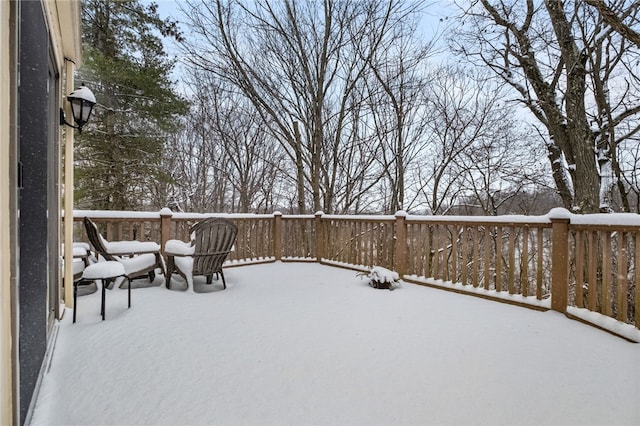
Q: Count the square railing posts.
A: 5